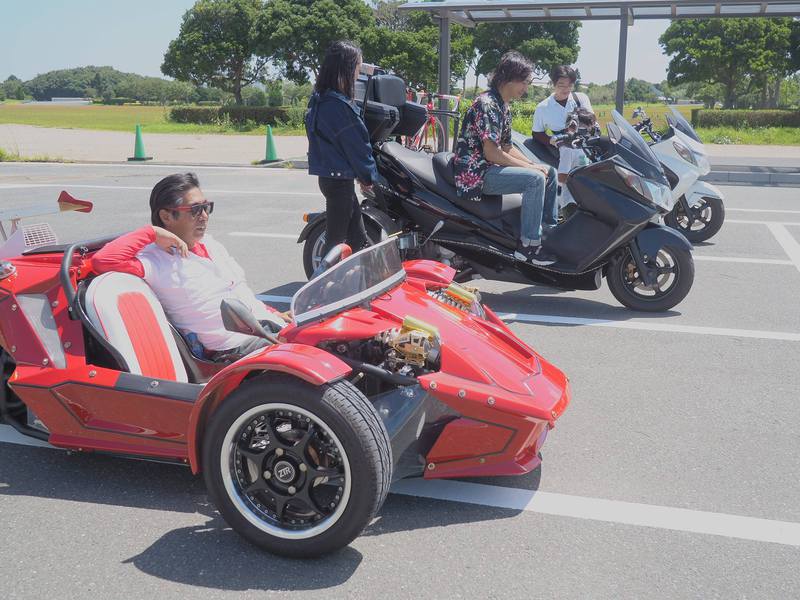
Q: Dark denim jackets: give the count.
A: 1